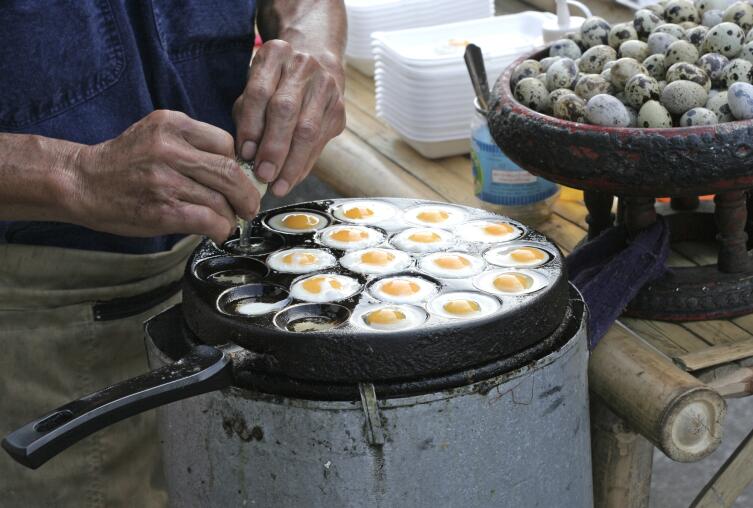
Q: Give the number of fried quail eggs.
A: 15